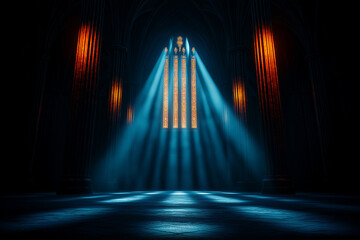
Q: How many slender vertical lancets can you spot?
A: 4